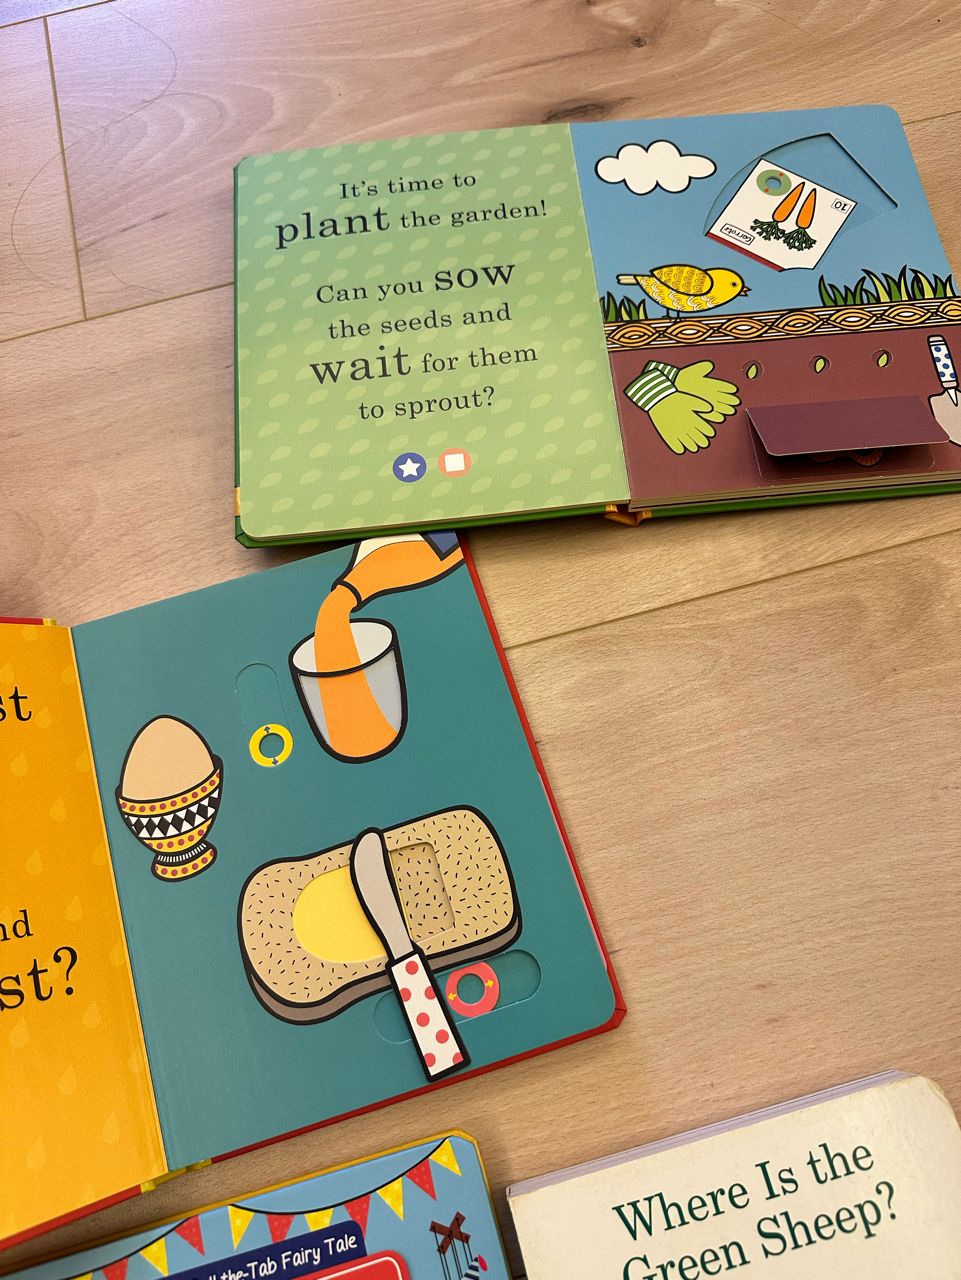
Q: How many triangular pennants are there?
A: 11